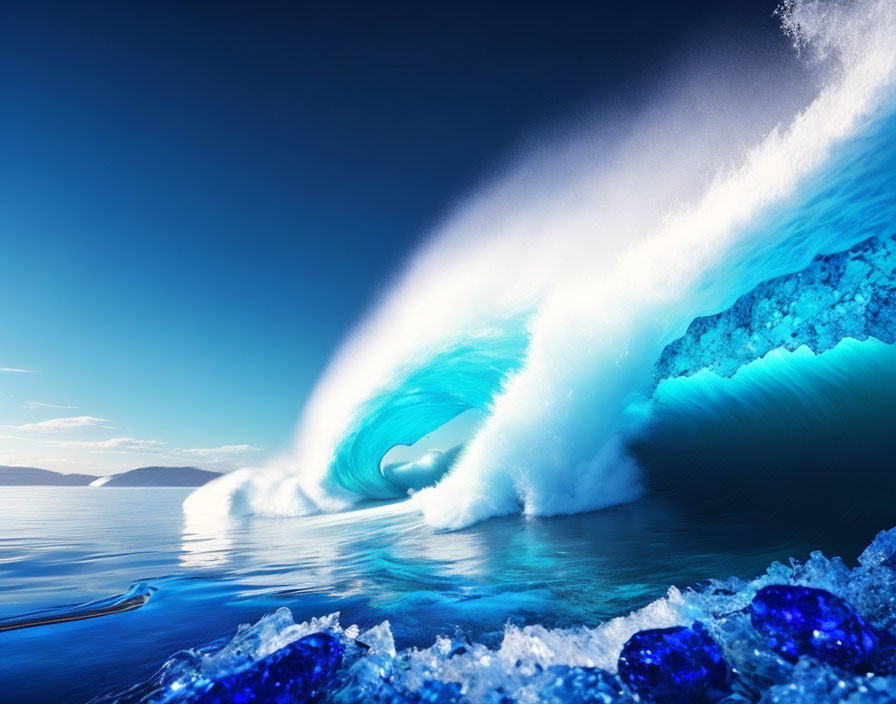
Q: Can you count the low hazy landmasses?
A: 2